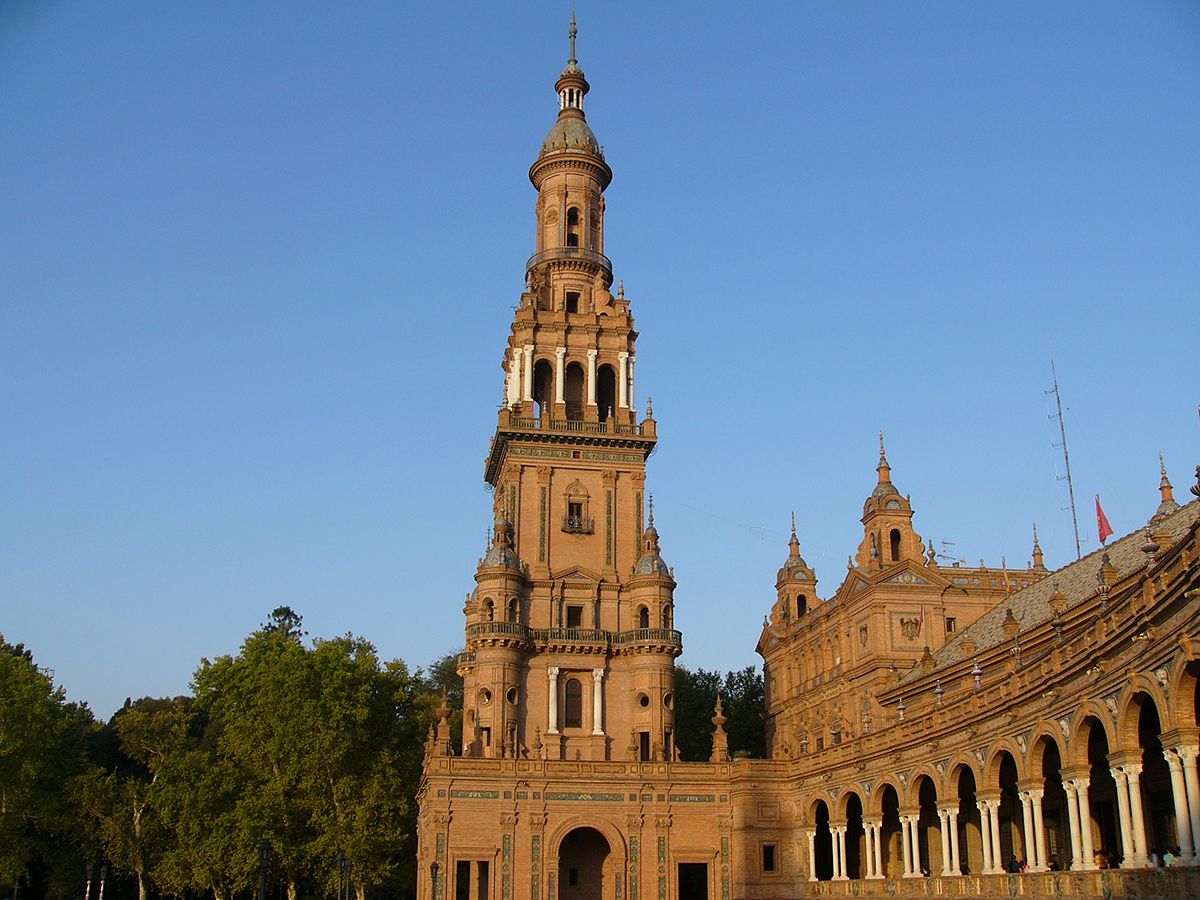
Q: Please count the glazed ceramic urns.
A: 11